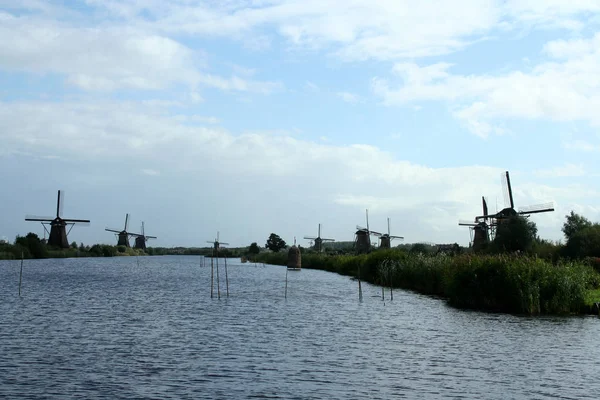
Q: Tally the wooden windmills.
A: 9